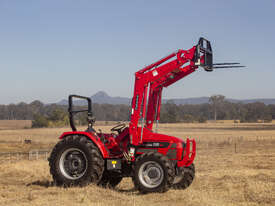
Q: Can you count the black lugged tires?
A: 4